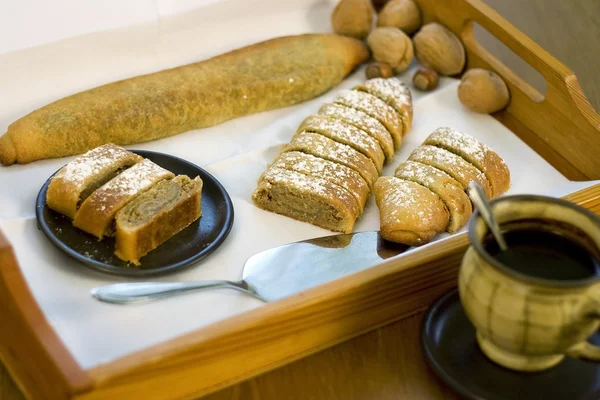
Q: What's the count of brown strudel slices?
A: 14